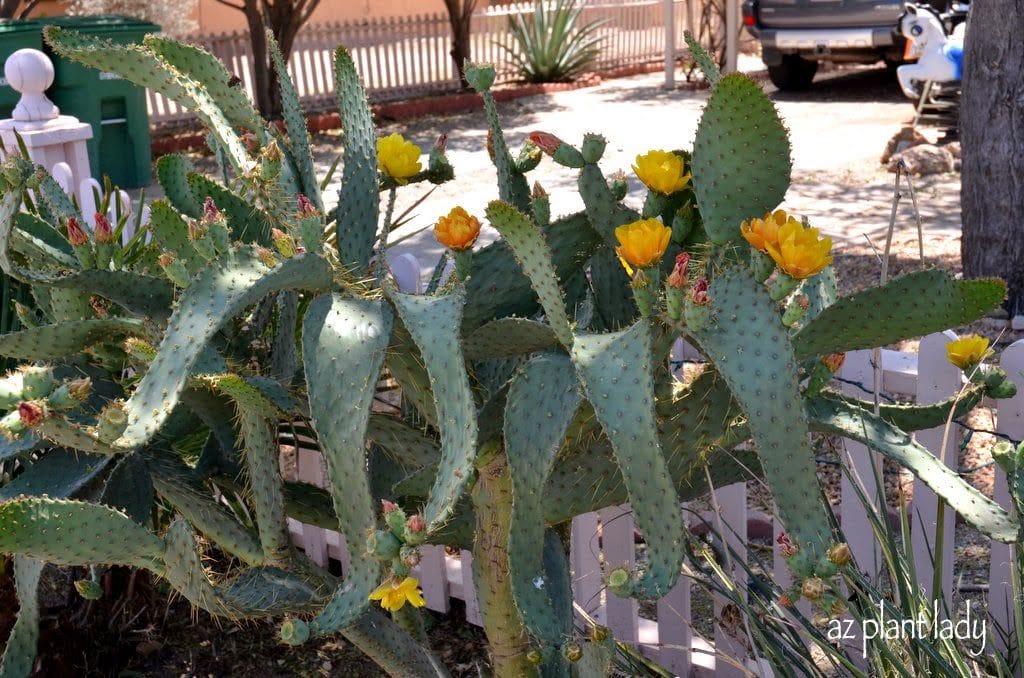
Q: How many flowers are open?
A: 8